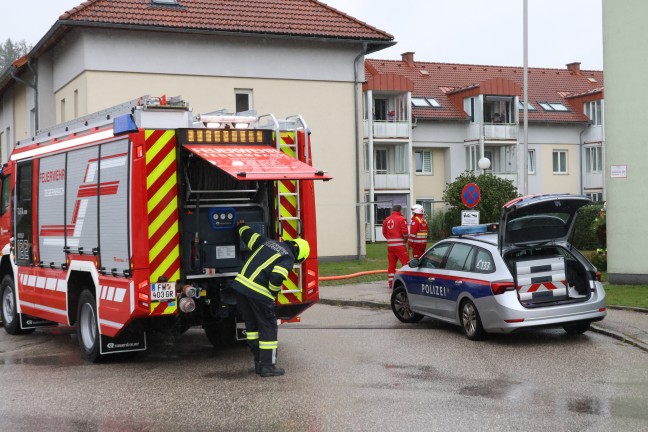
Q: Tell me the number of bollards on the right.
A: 0